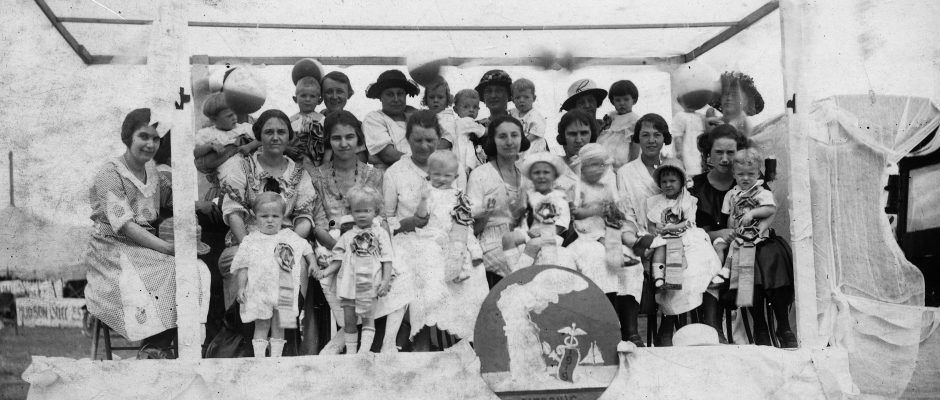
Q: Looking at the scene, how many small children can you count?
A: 14